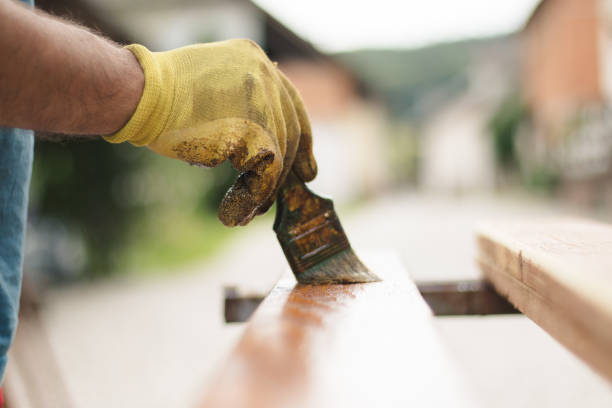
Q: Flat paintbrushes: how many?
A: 1